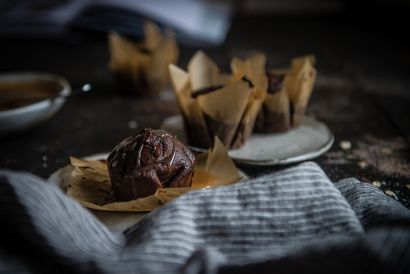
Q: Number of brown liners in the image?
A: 4